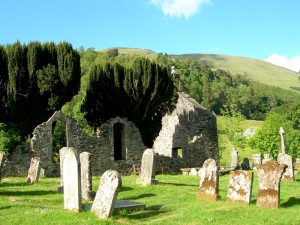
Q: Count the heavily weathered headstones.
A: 3